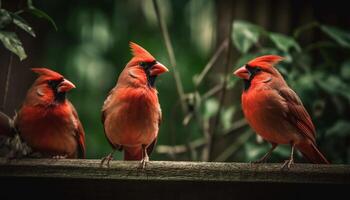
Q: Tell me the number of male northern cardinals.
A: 3